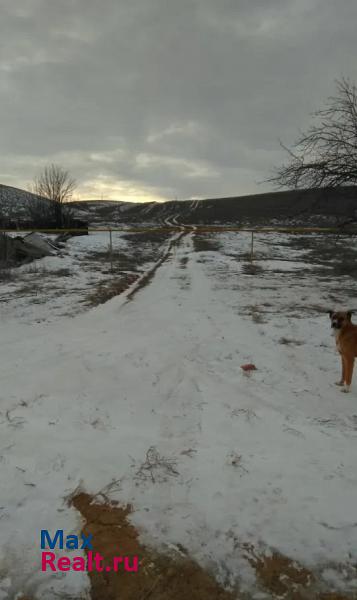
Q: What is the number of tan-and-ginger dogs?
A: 1